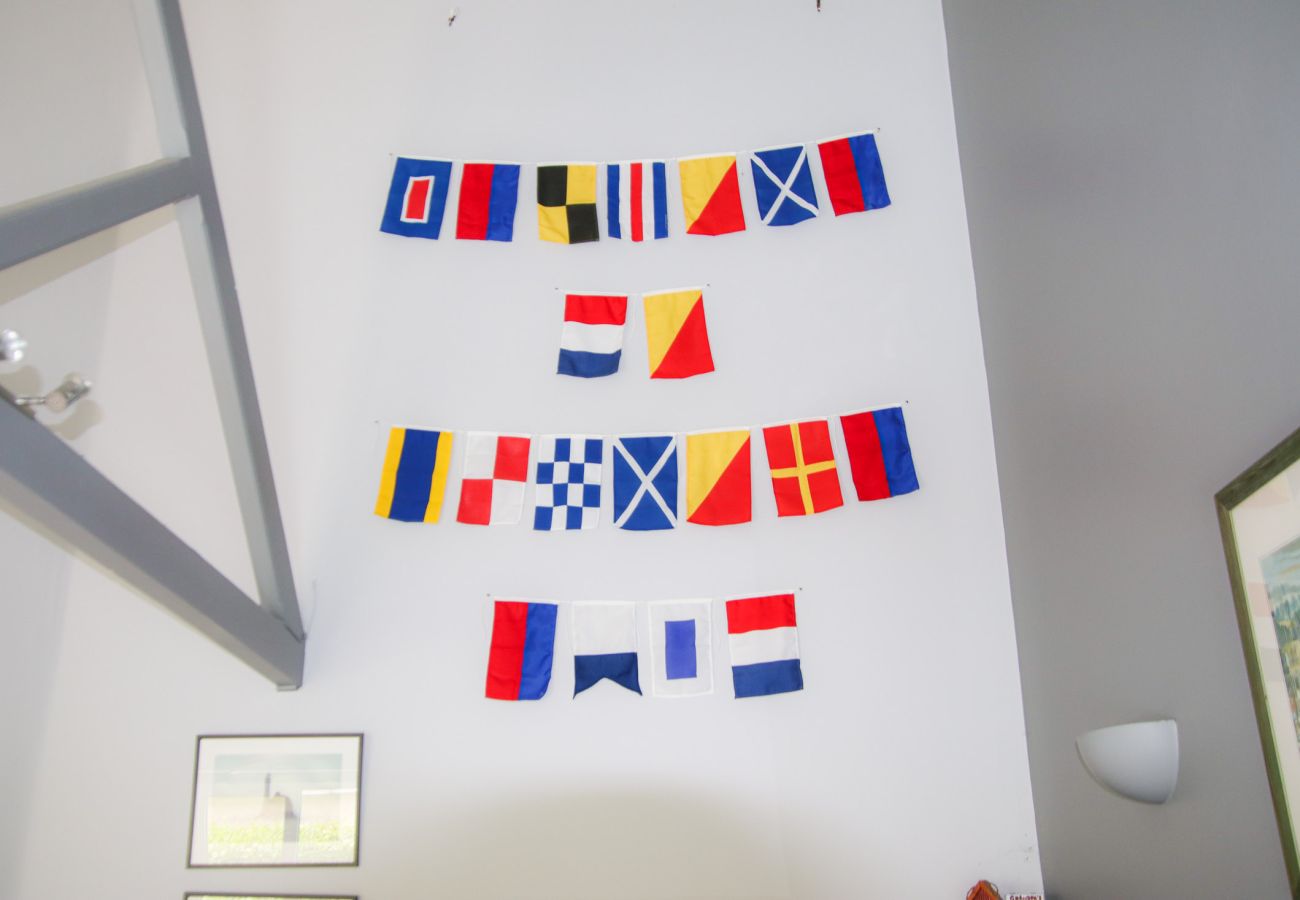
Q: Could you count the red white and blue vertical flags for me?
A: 1